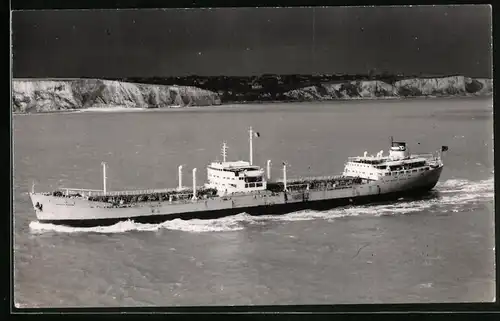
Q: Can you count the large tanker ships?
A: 1